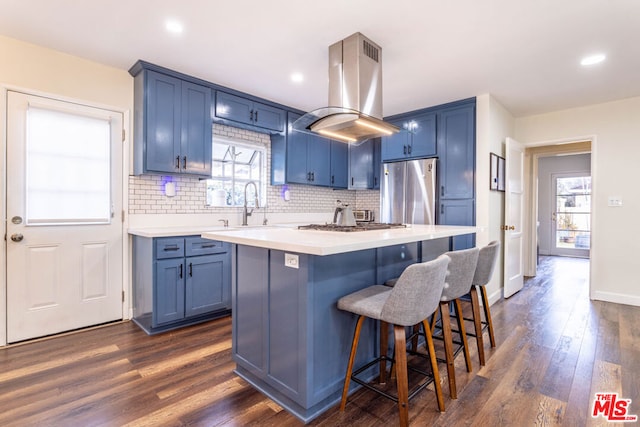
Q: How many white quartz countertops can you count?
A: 2